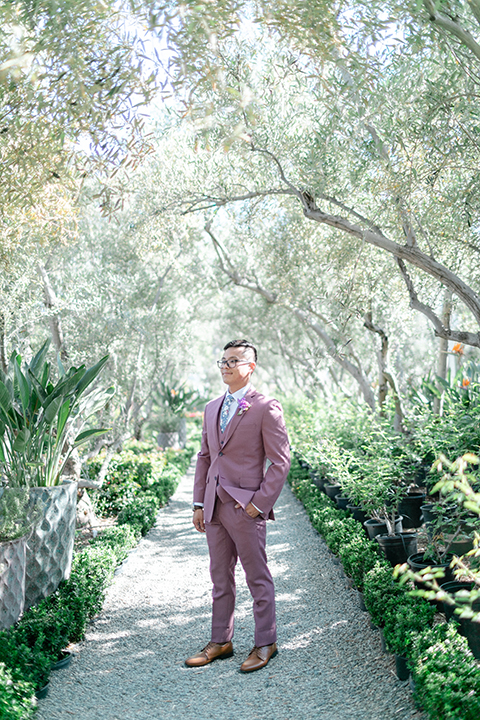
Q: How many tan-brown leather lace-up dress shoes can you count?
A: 2